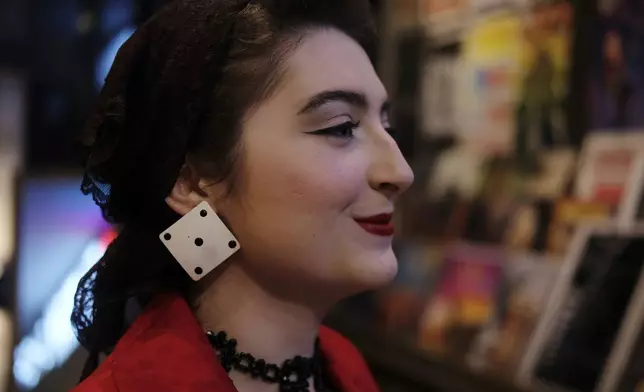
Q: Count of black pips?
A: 5